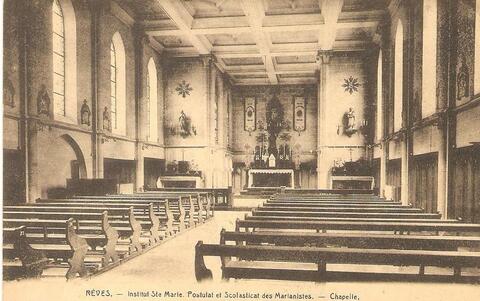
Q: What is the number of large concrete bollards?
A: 0